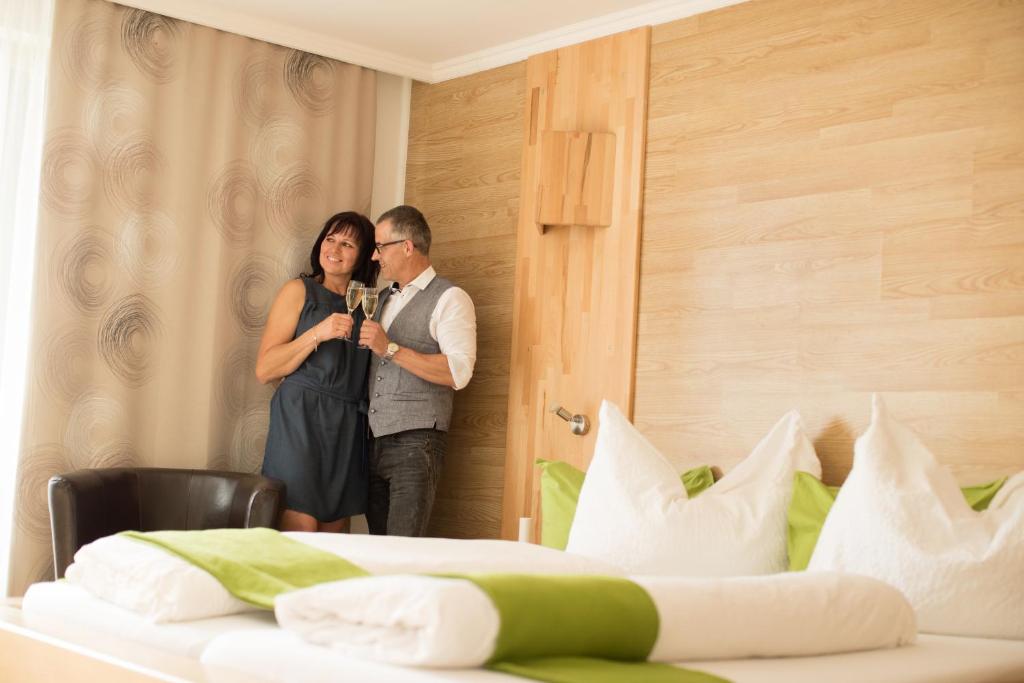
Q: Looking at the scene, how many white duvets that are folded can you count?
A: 2